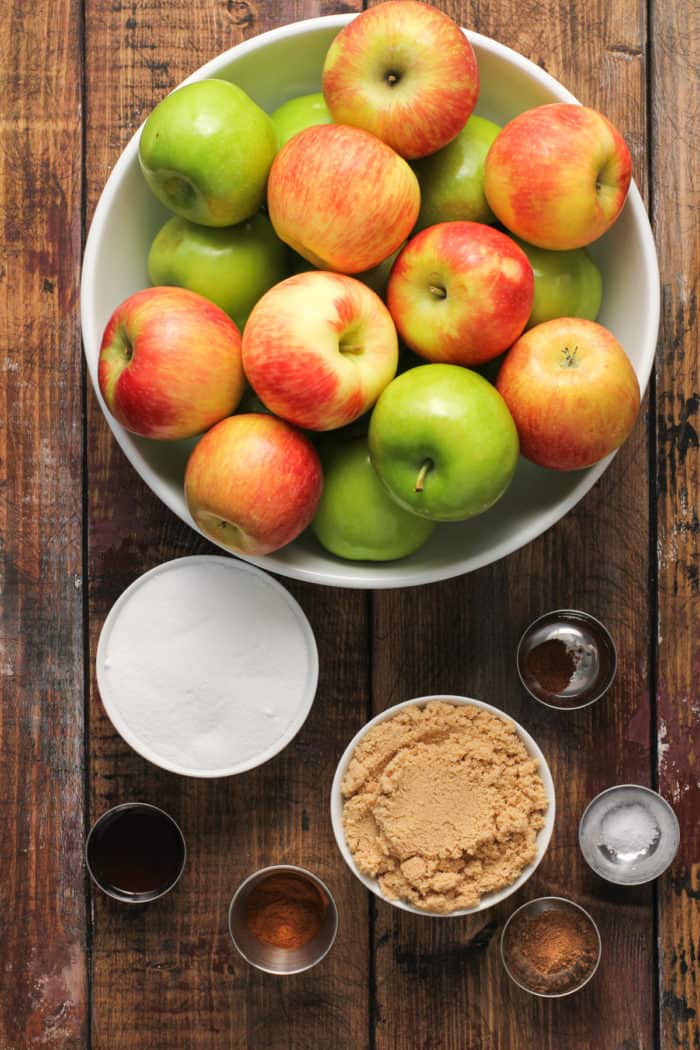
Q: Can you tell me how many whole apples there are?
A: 15